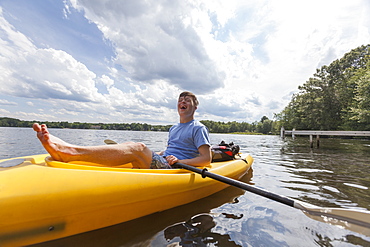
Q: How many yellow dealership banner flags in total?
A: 0